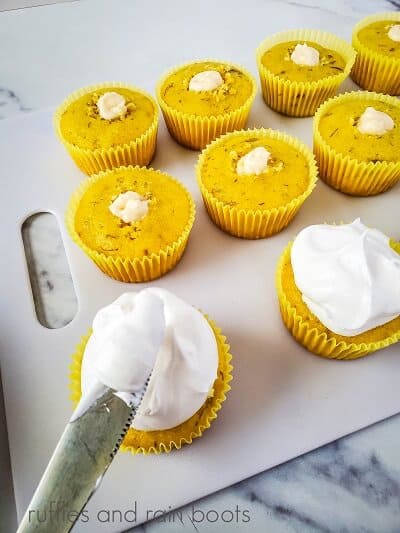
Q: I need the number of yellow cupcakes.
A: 9